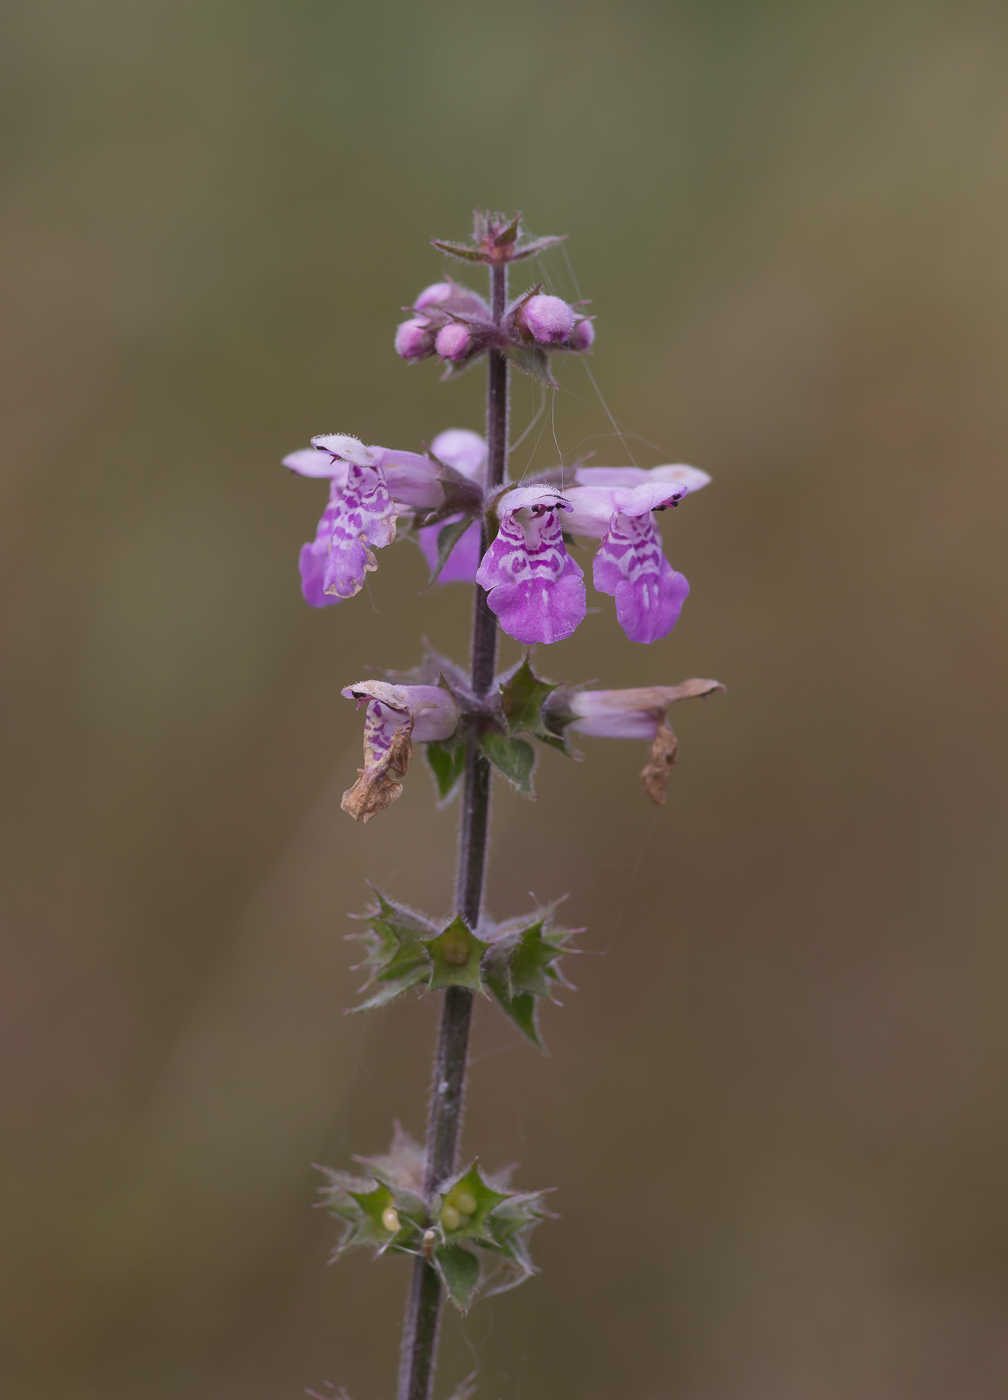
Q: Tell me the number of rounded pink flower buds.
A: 5